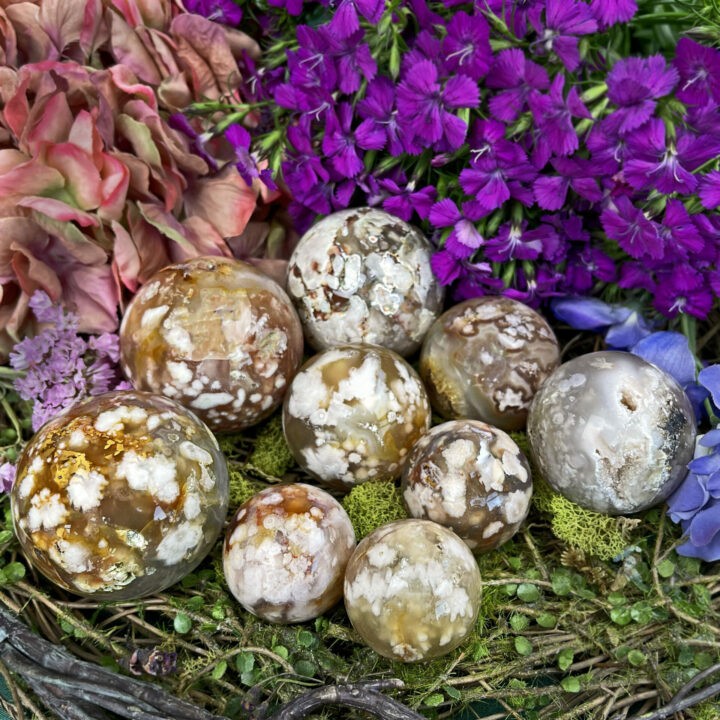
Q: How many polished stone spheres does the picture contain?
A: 9